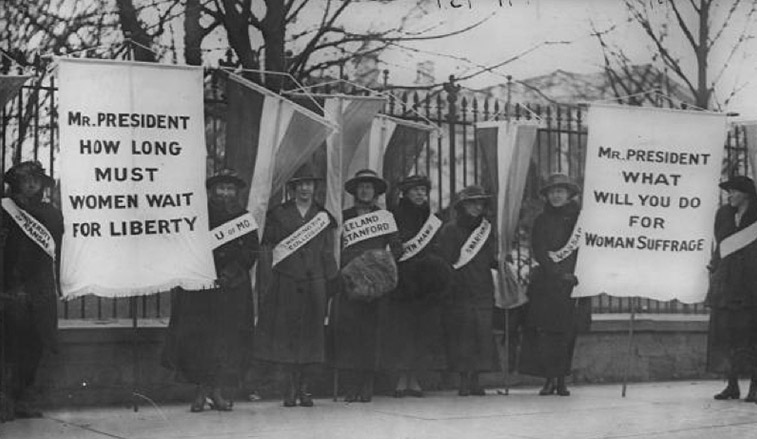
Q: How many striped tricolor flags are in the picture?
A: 4